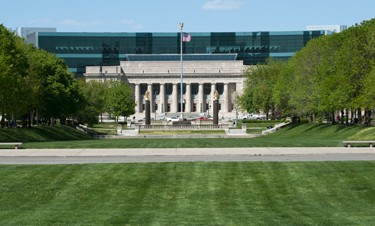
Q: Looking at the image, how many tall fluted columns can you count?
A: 8